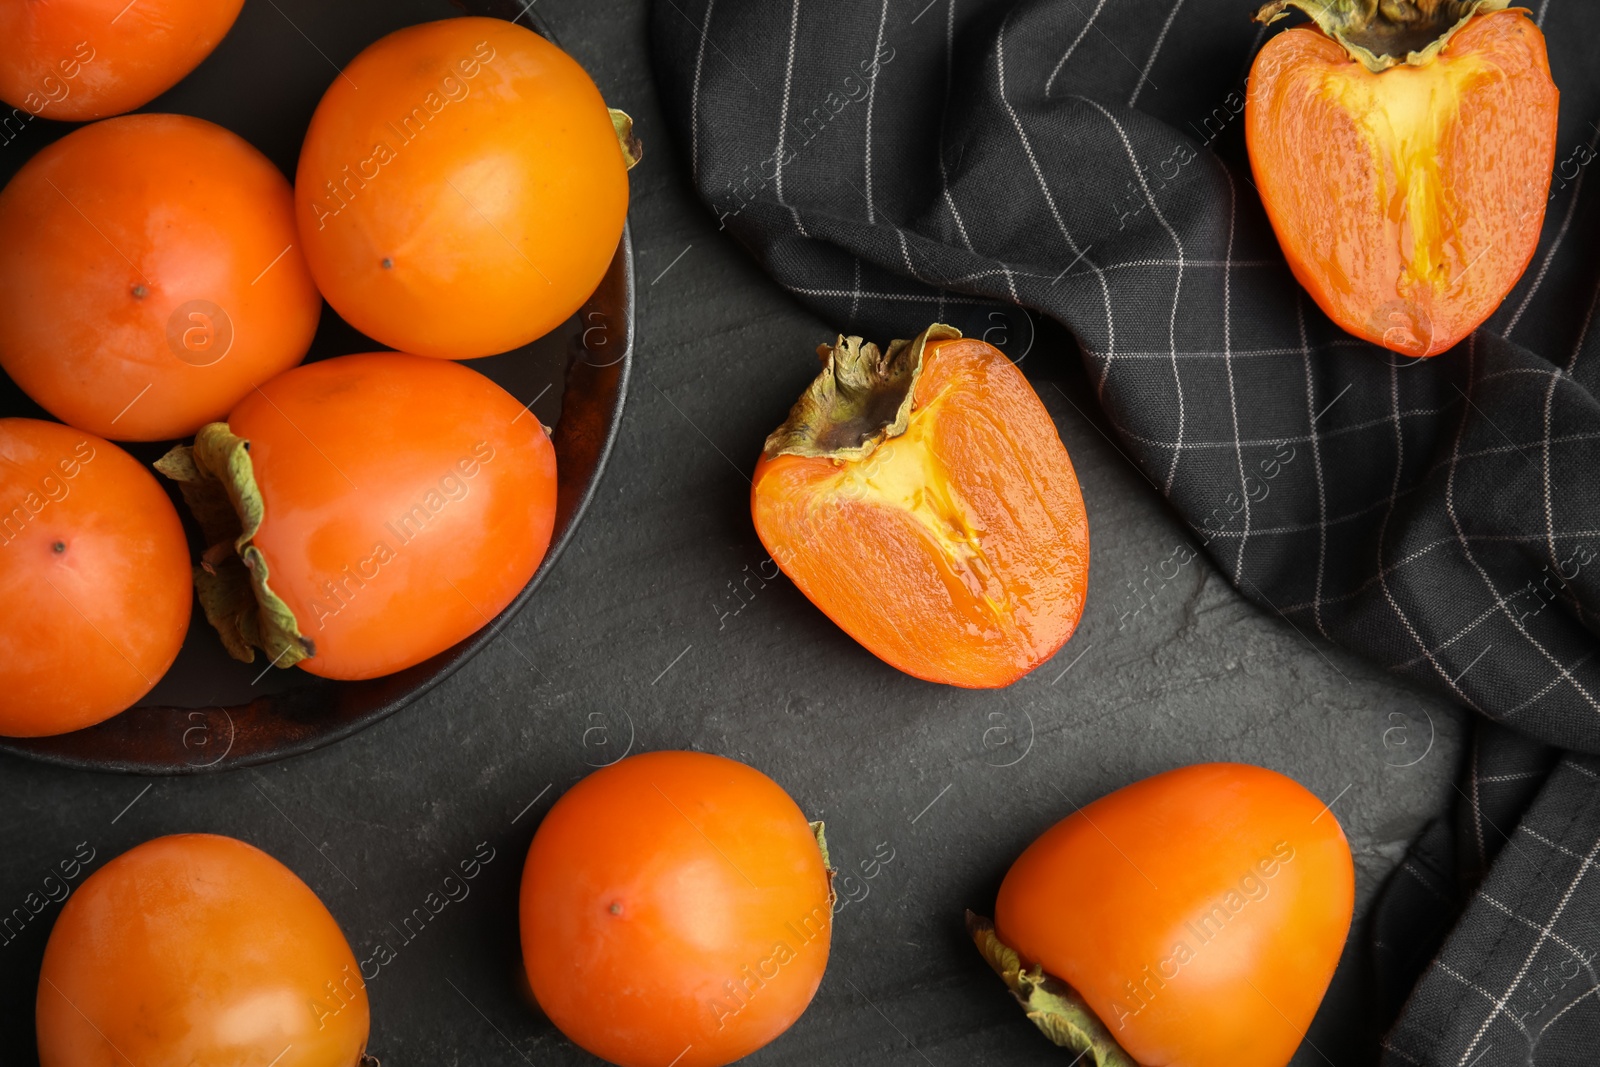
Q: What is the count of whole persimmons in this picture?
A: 8